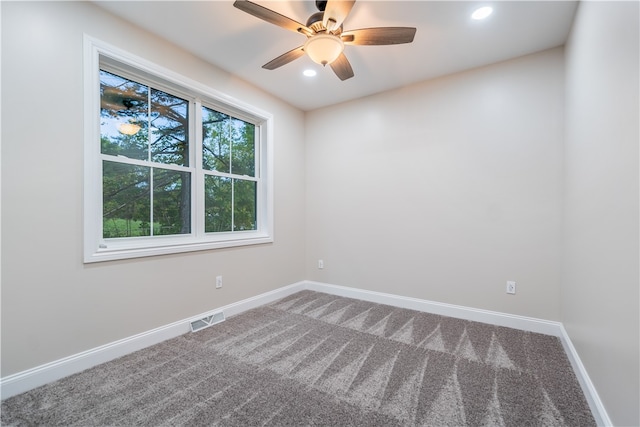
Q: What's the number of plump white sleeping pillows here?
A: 0